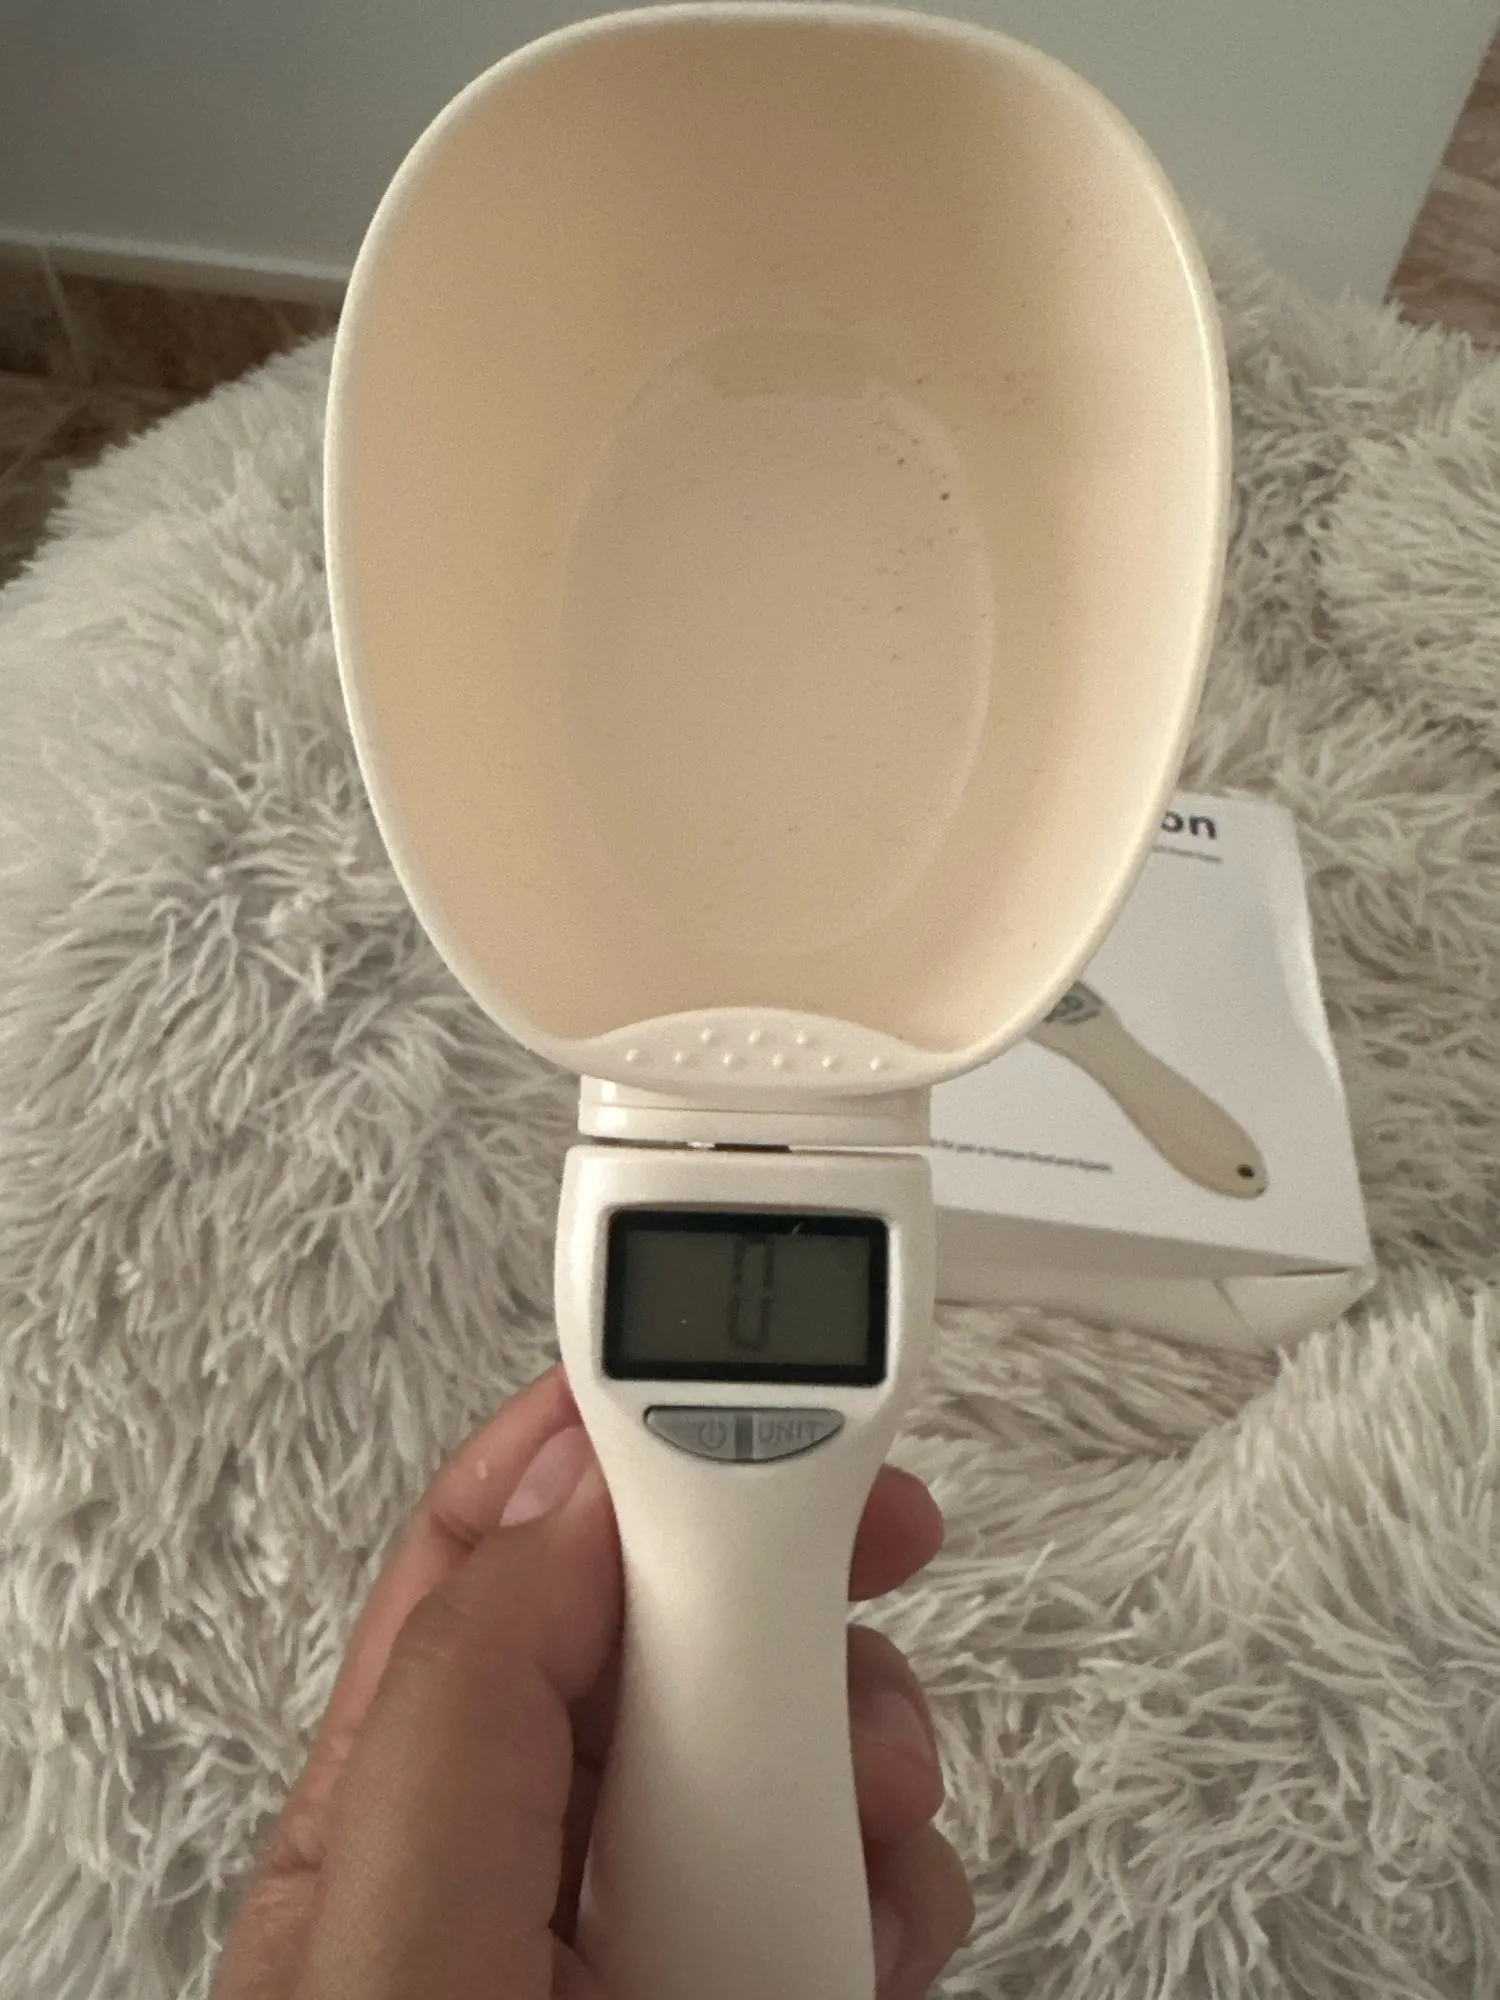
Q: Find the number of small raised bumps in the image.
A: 9